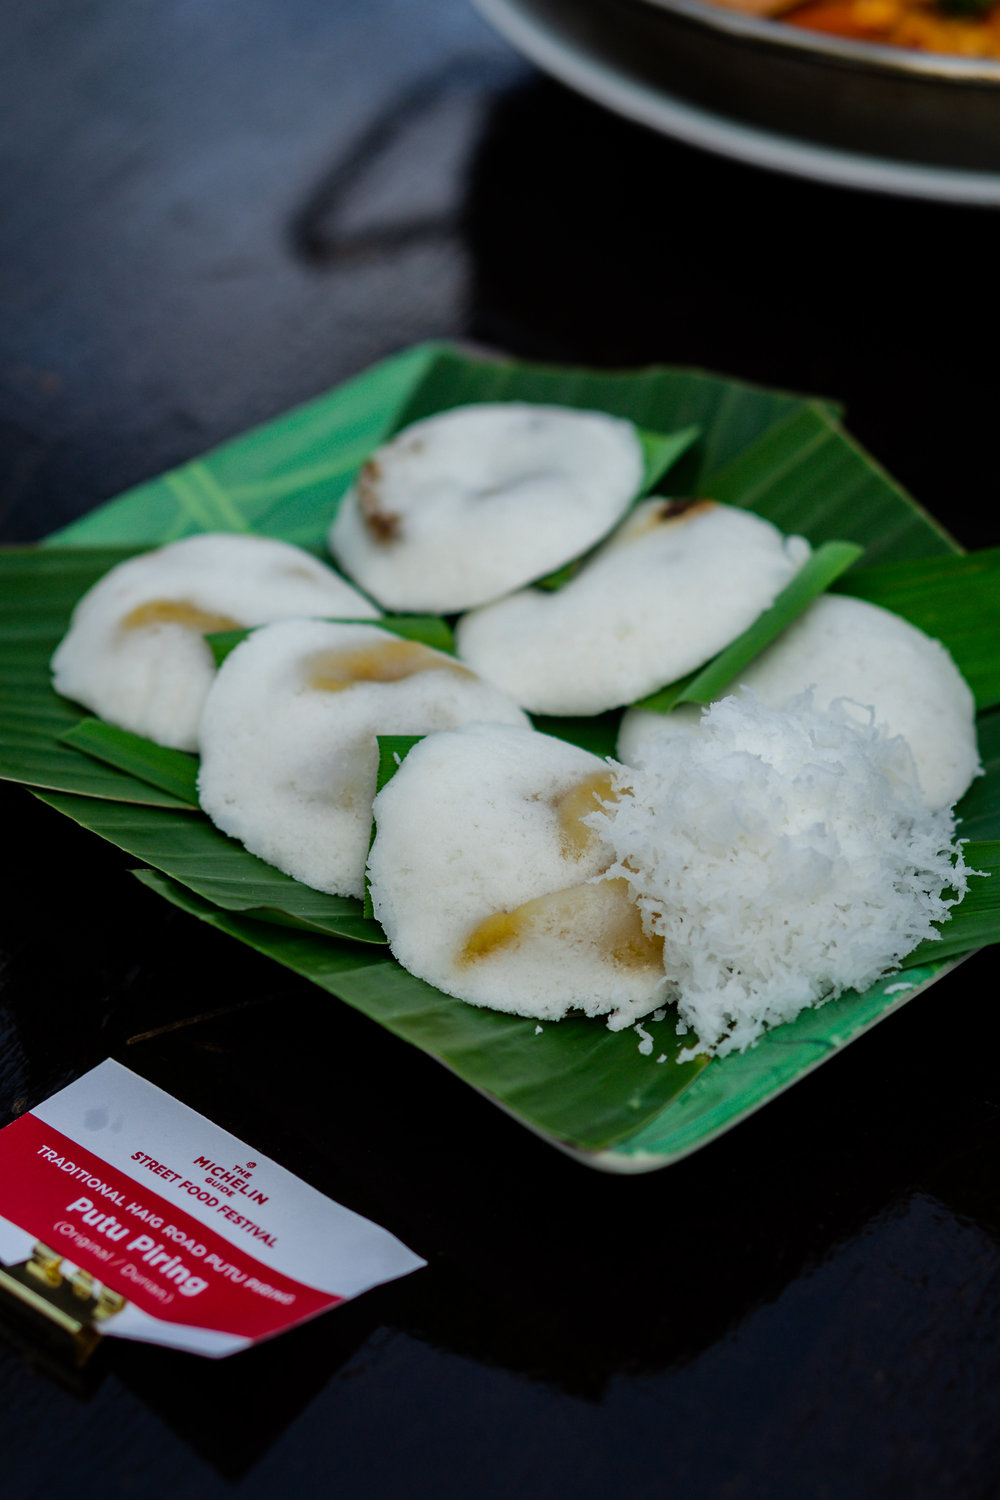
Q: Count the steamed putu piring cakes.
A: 6